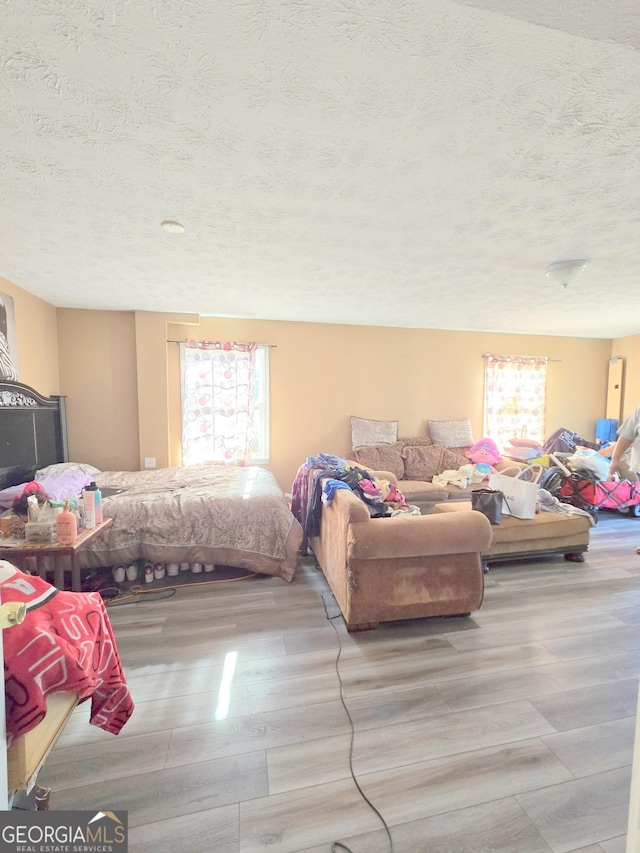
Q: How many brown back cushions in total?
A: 3